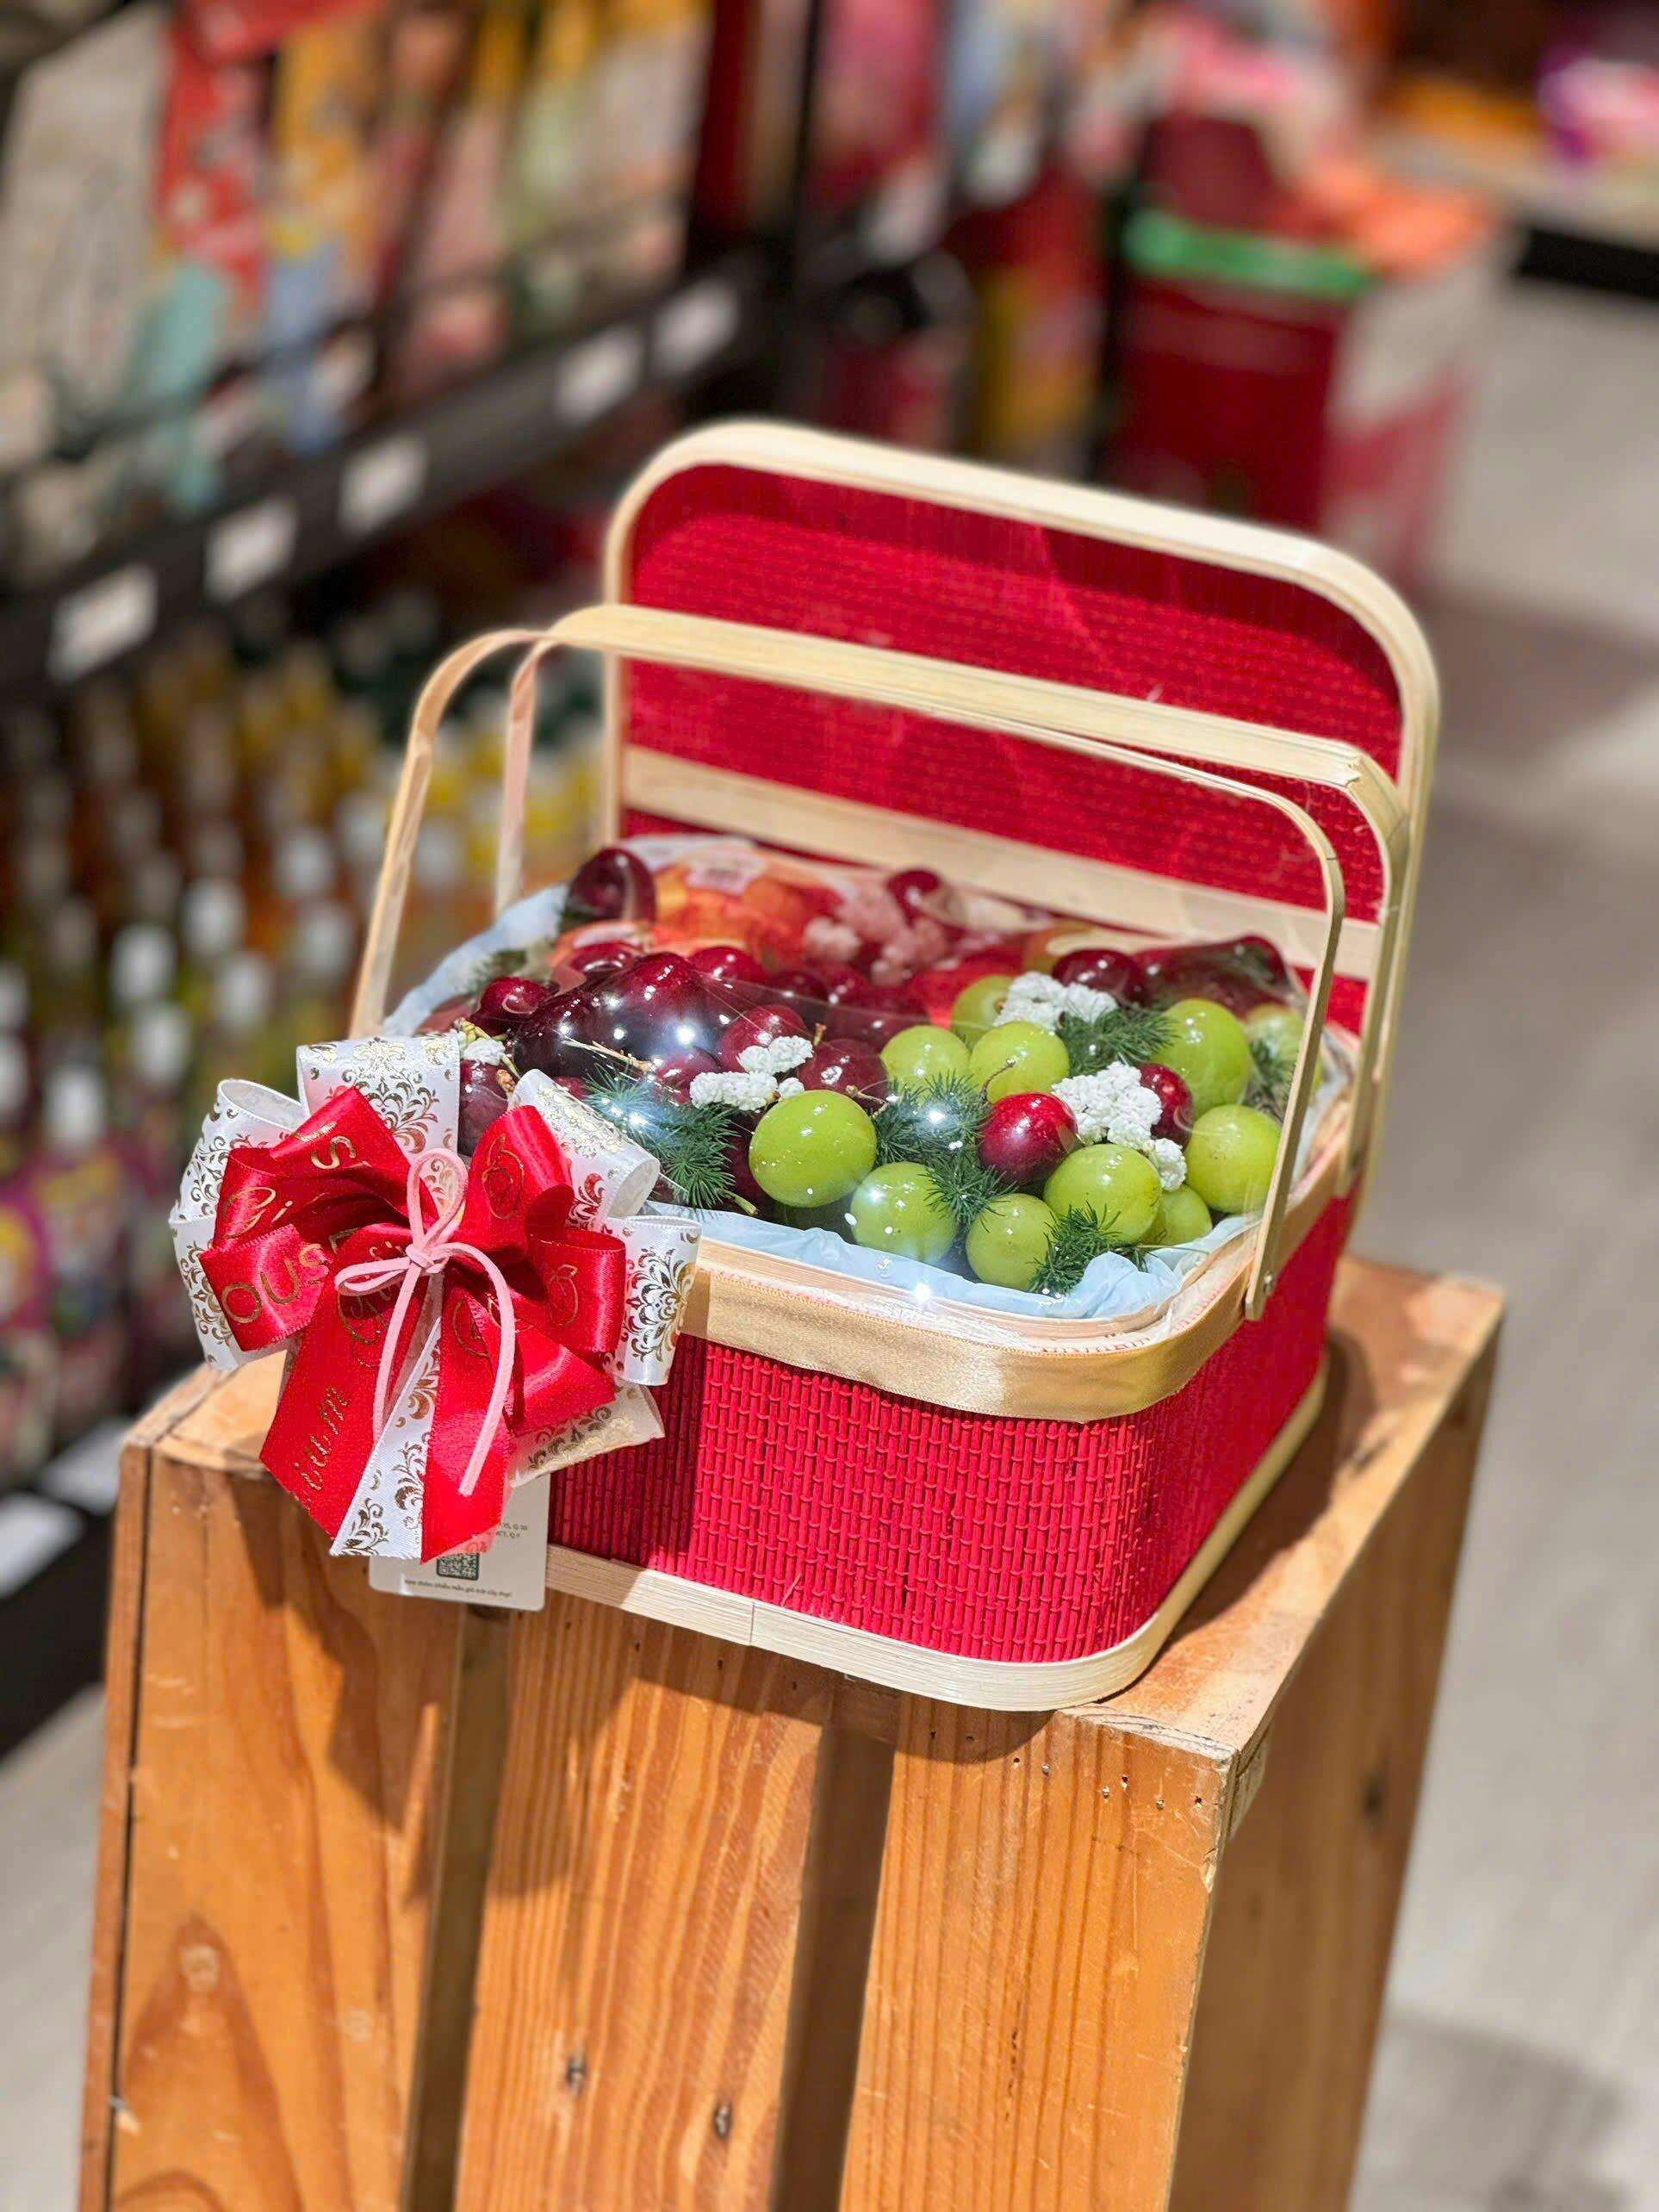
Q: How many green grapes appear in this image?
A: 11